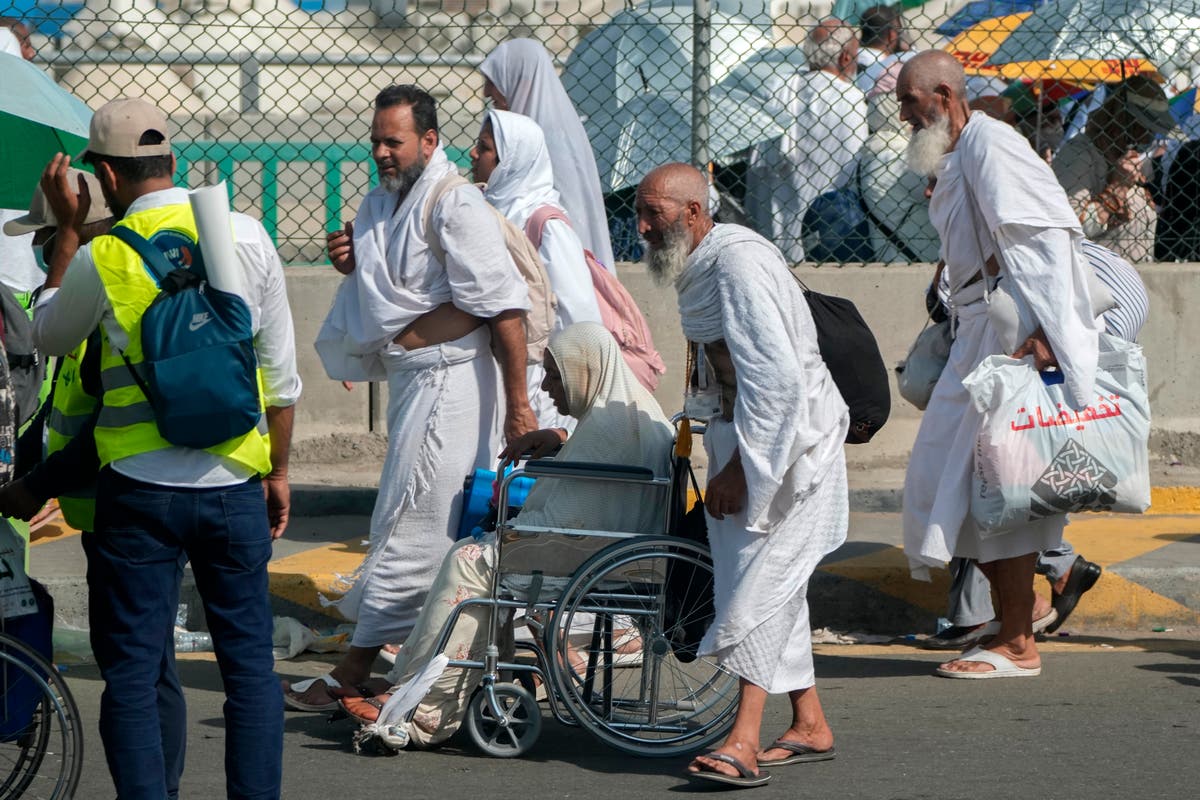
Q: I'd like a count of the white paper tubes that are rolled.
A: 1